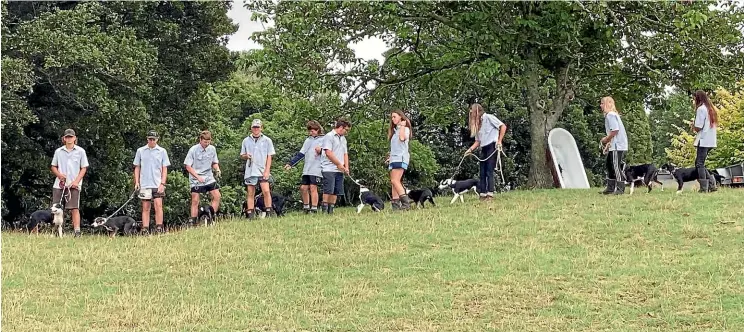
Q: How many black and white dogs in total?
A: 9